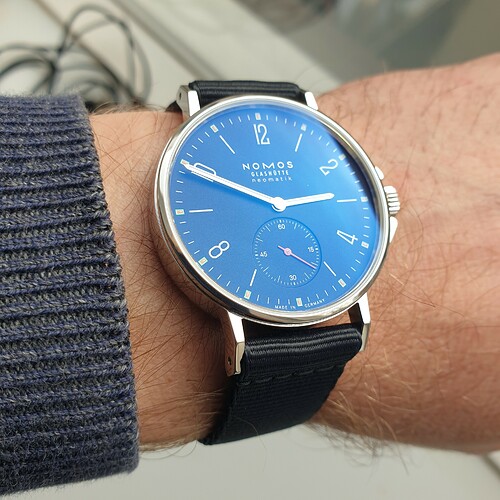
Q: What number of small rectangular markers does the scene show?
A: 12